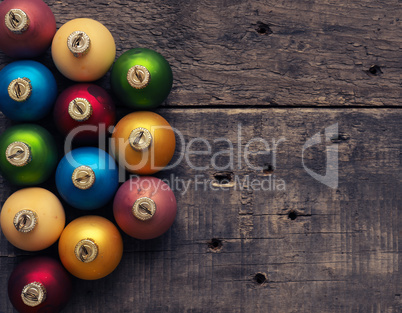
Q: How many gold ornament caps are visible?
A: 12